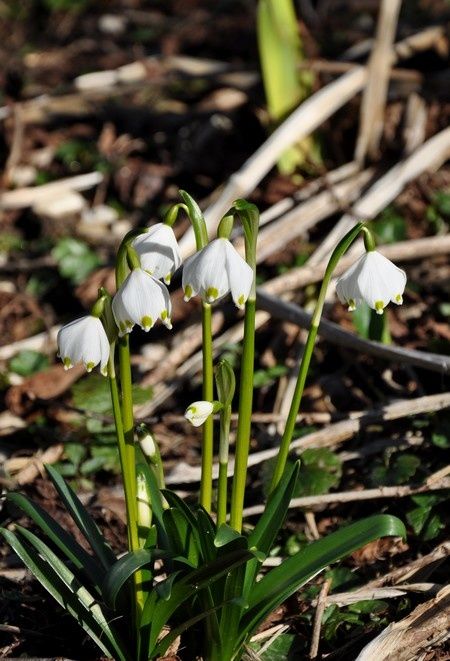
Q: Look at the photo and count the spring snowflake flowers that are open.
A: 5